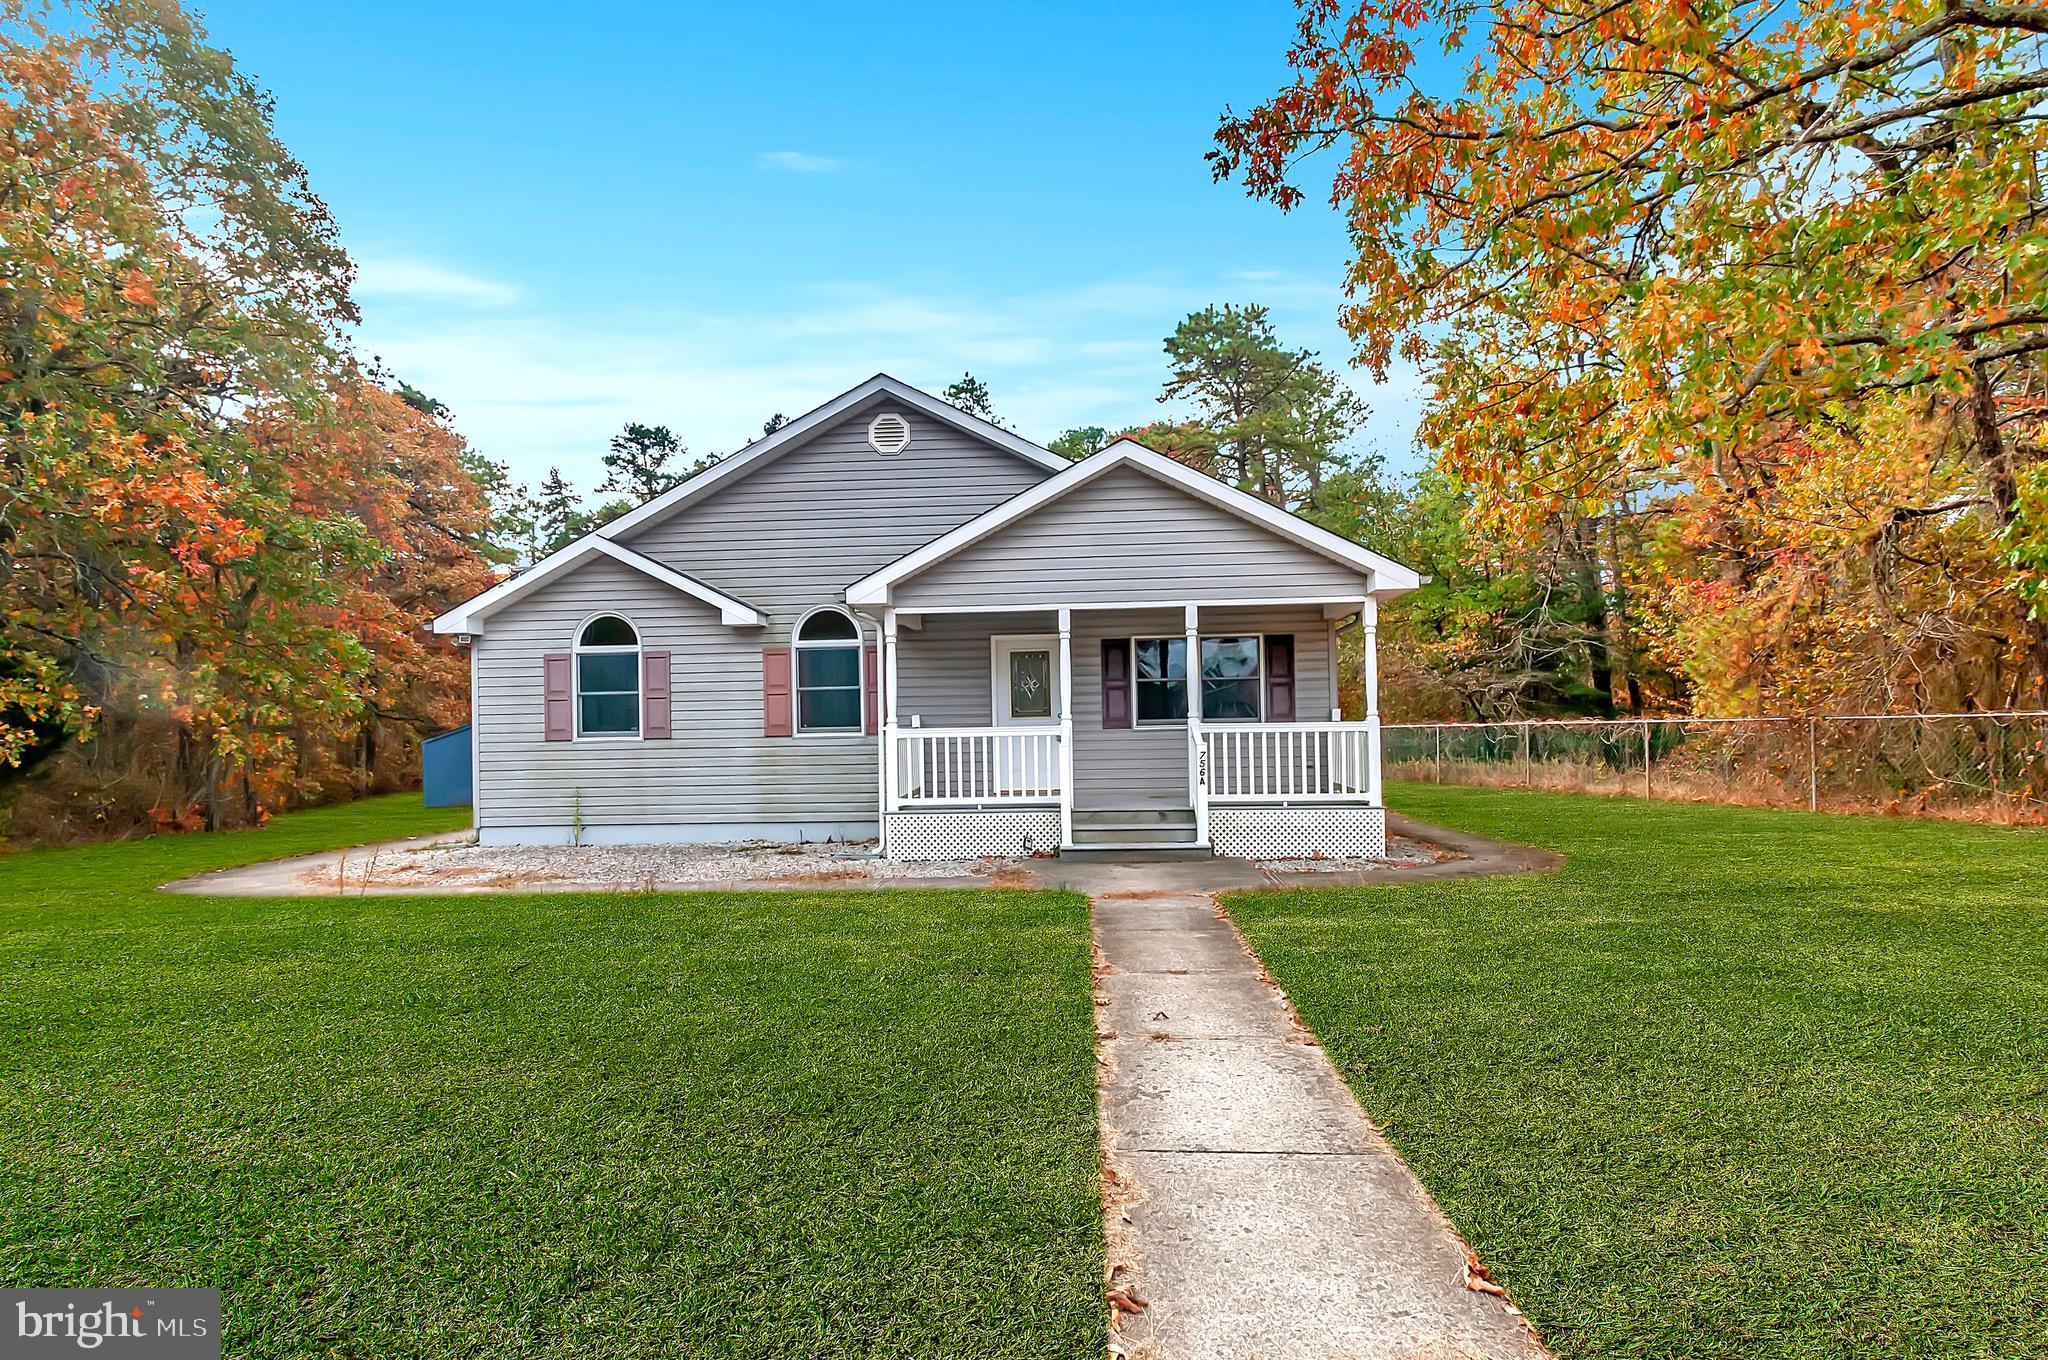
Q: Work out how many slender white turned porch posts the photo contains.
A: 4